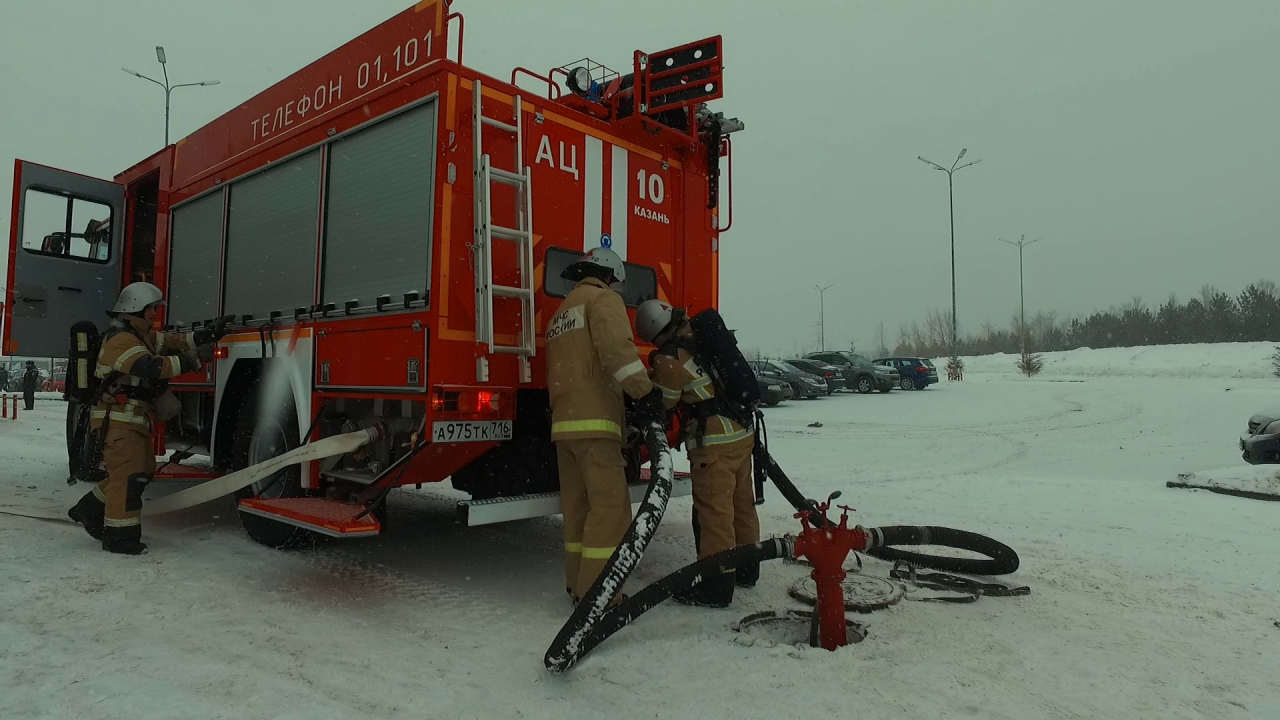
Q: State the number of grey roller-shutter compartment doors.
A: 3